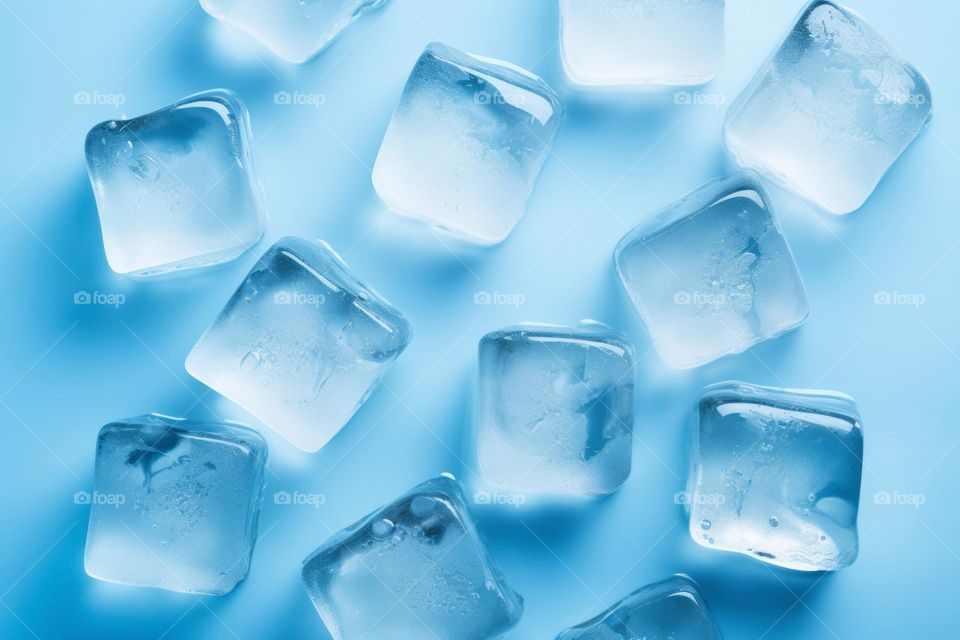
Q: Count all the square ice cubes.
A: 12